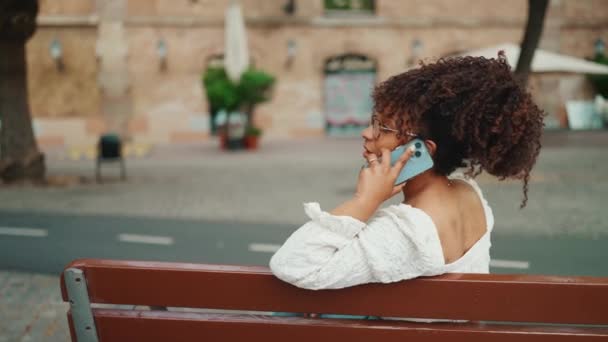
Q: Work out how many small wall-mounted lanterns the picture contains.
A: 5